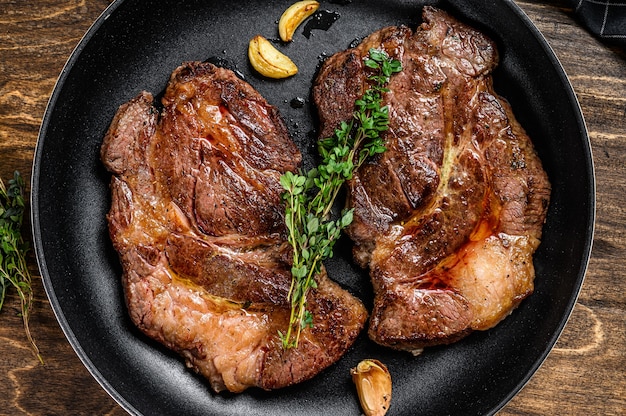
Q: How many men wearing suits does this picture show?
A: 0